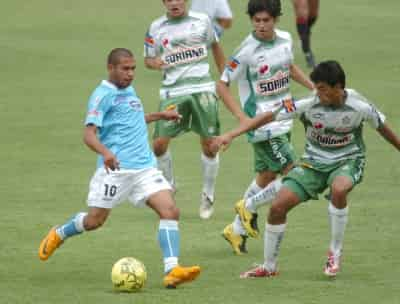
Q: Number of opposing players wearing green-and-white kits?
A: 3